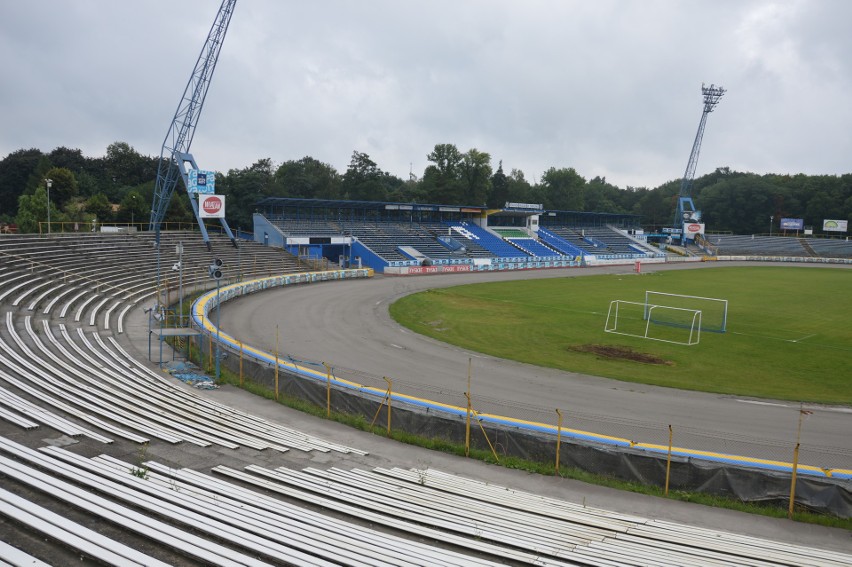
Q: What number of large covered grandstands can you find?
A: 1